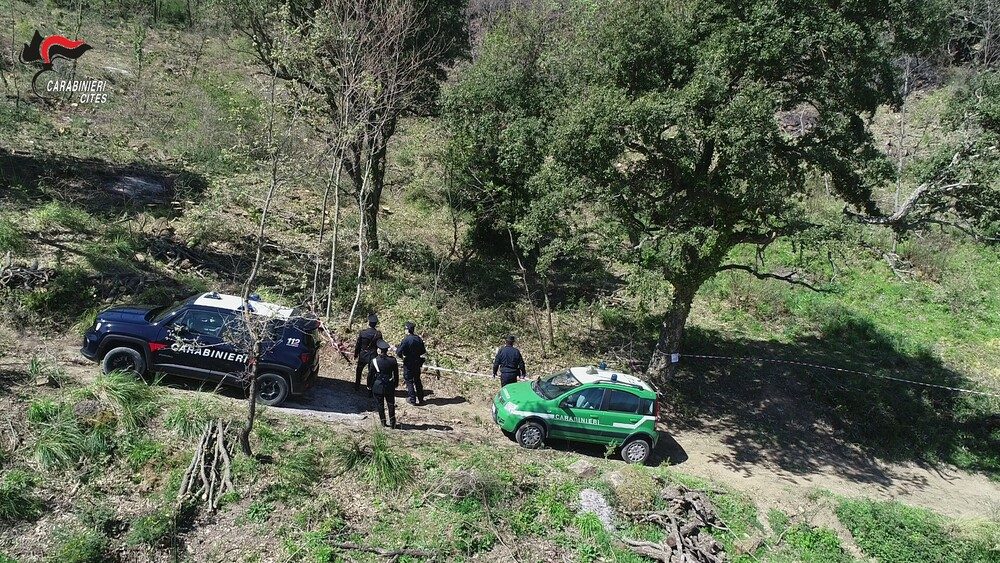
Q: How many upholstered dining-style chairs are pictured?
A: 0